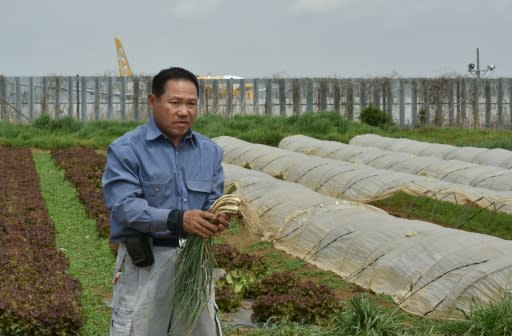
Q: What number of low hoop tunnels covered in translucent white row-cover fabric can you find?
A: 4